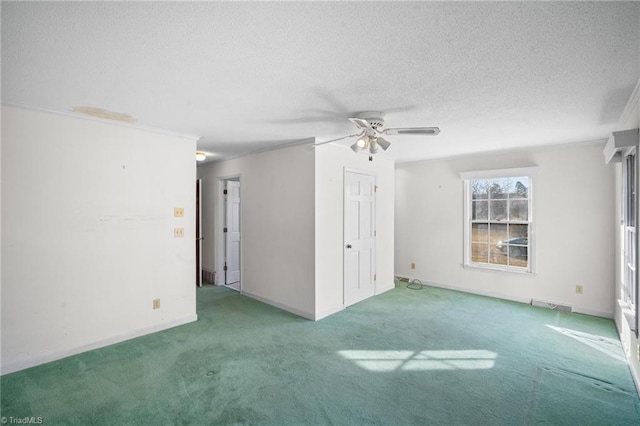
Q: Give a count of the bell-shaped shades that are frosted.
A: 4